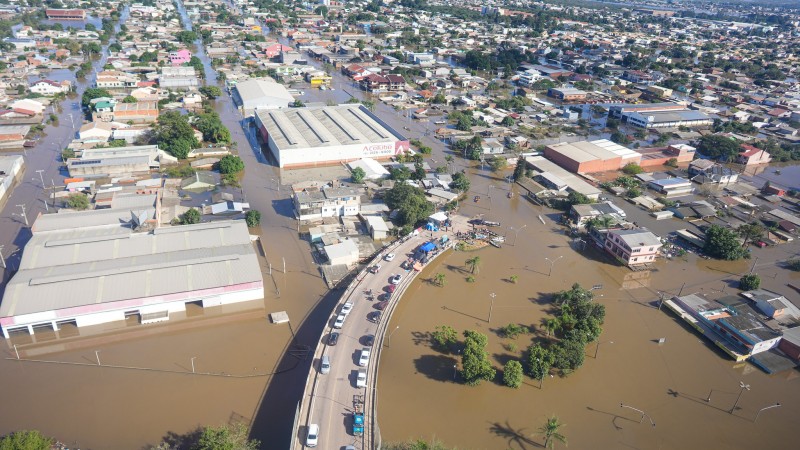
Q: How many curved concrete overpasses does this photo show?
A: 1